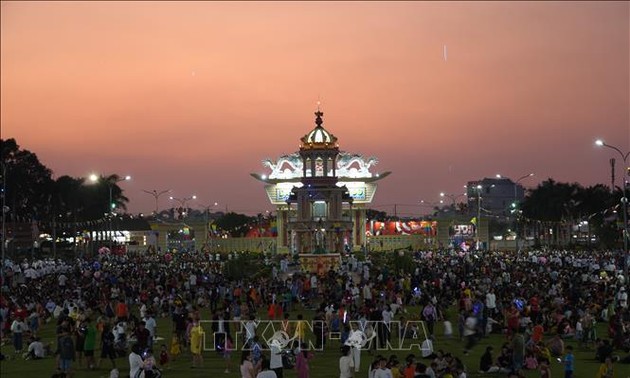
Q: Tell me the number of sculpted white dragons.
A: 2